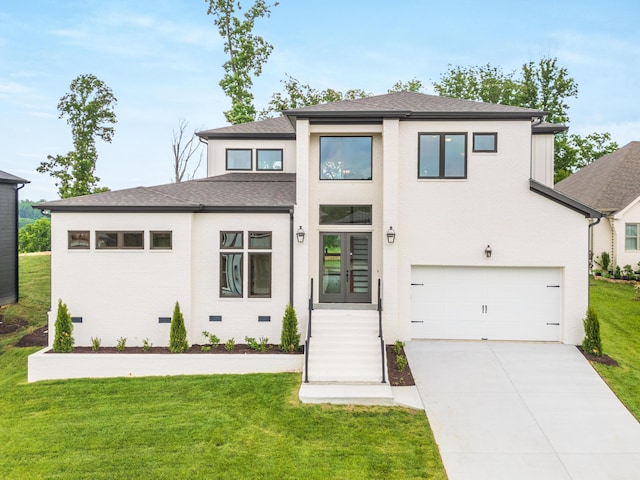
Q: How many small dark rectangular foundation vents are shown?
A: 4